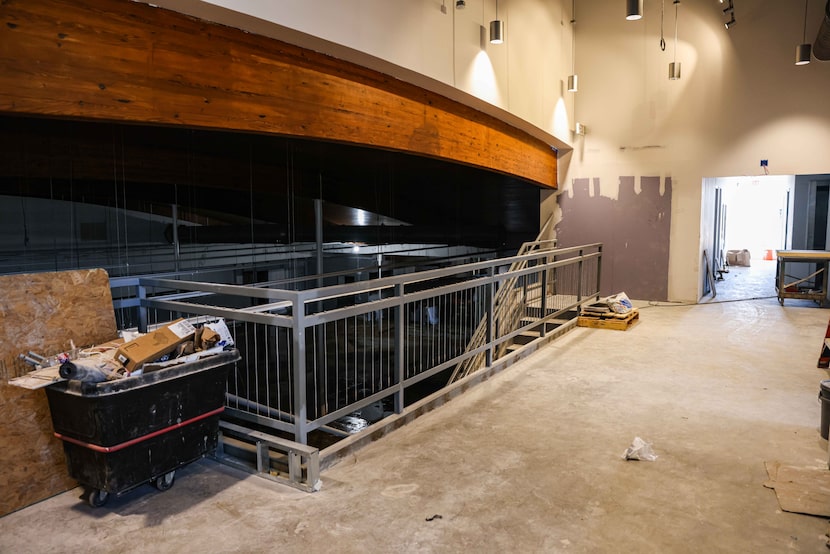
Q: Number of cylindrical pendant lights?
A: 5